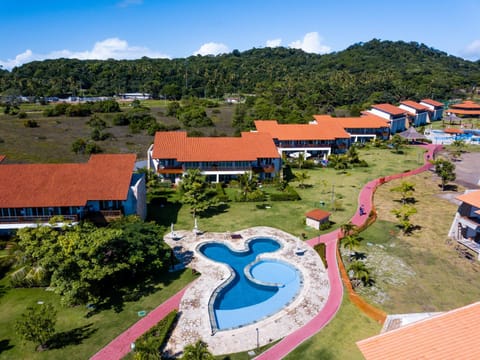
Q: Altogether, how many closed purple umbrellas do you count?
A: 0